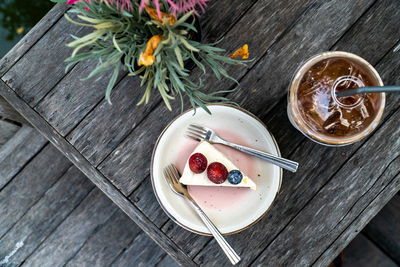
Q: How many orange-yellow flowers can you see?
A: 3